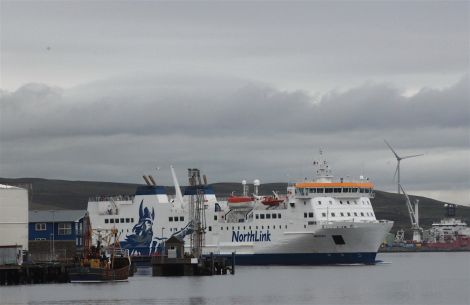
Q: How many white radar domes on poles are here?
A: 2